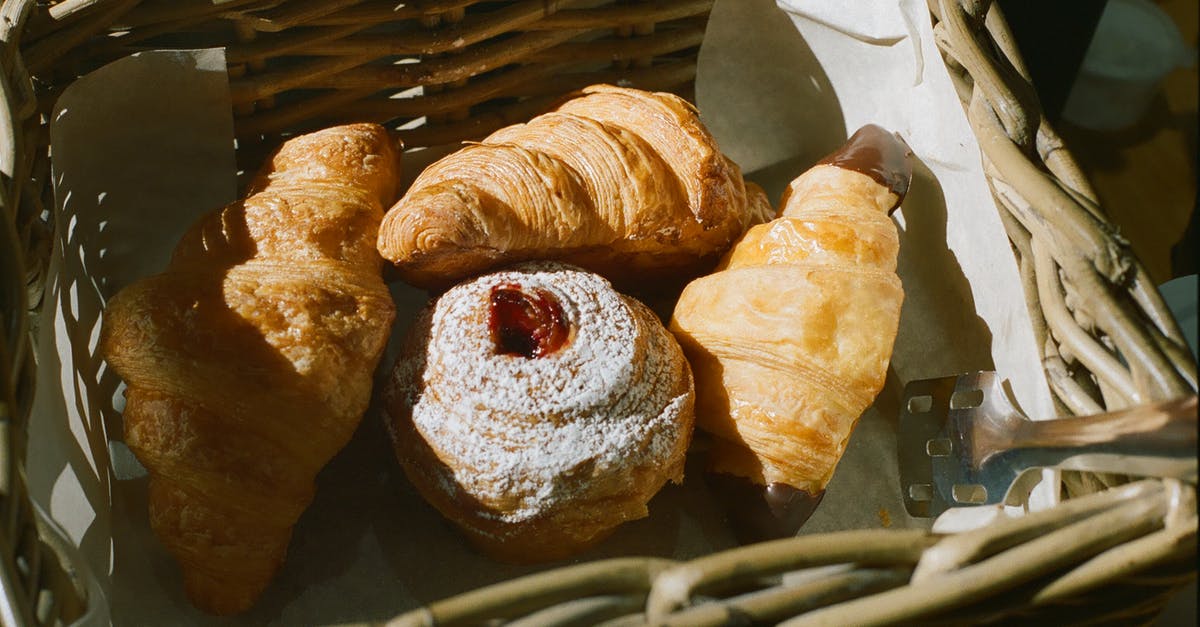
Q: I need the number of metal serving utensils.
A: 1